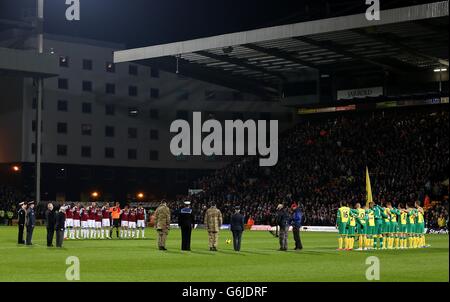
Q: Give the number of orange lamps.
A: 3